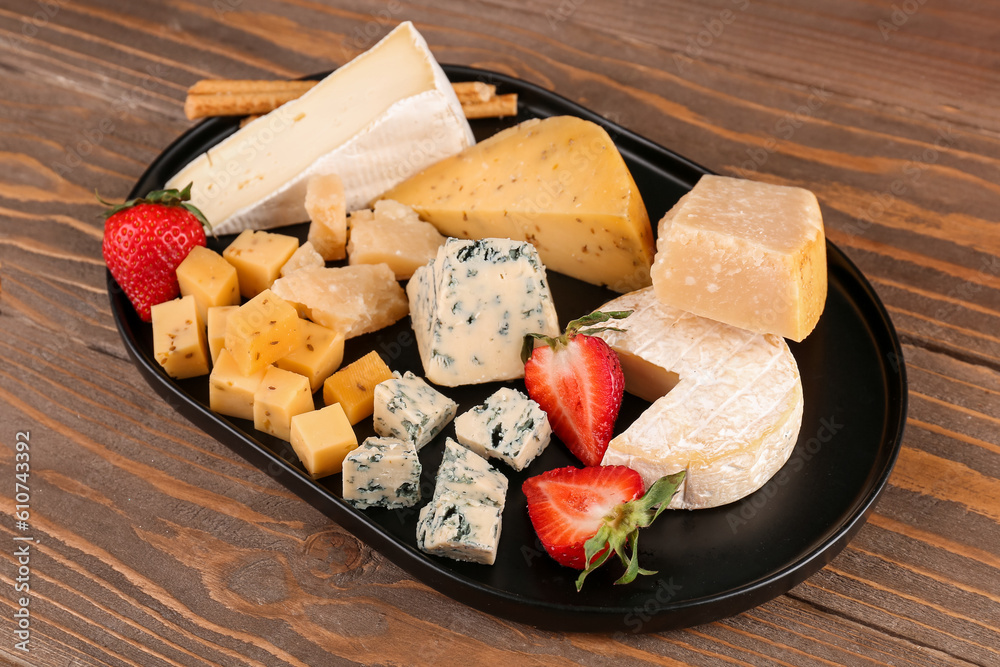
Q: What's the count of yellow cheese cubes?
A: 10